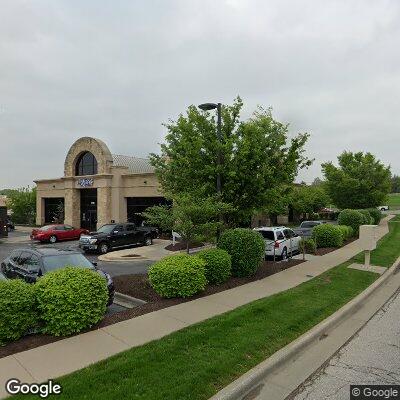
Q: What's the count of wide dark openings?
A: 2